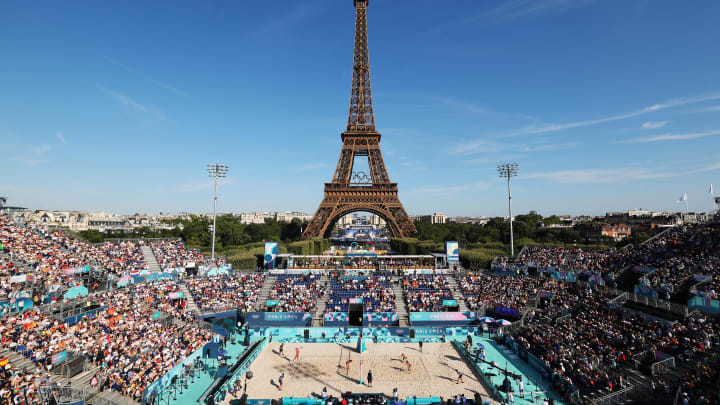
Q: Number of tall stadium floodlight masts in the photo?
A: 2